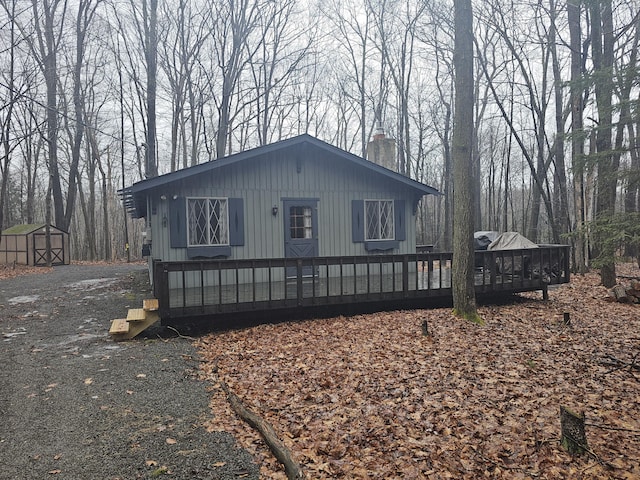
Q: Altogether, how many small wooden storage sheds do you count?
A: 1